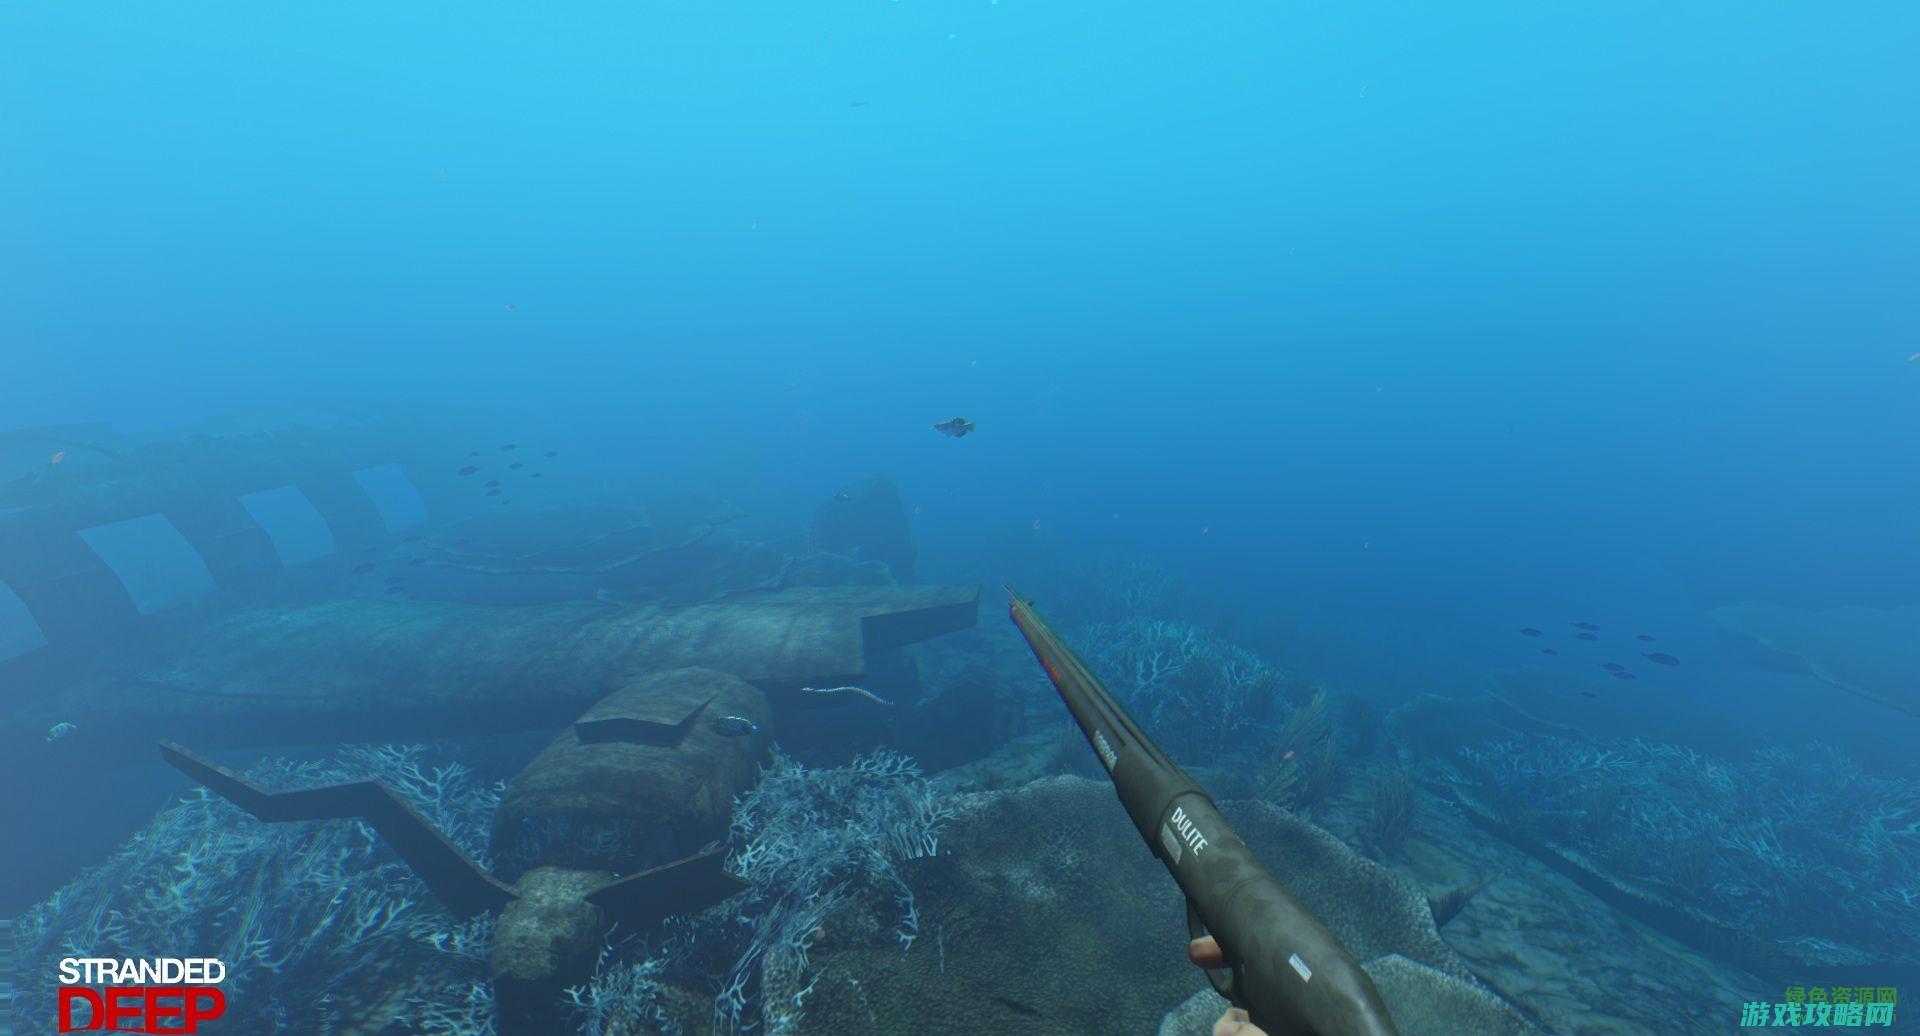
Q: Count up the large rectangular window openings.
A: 4